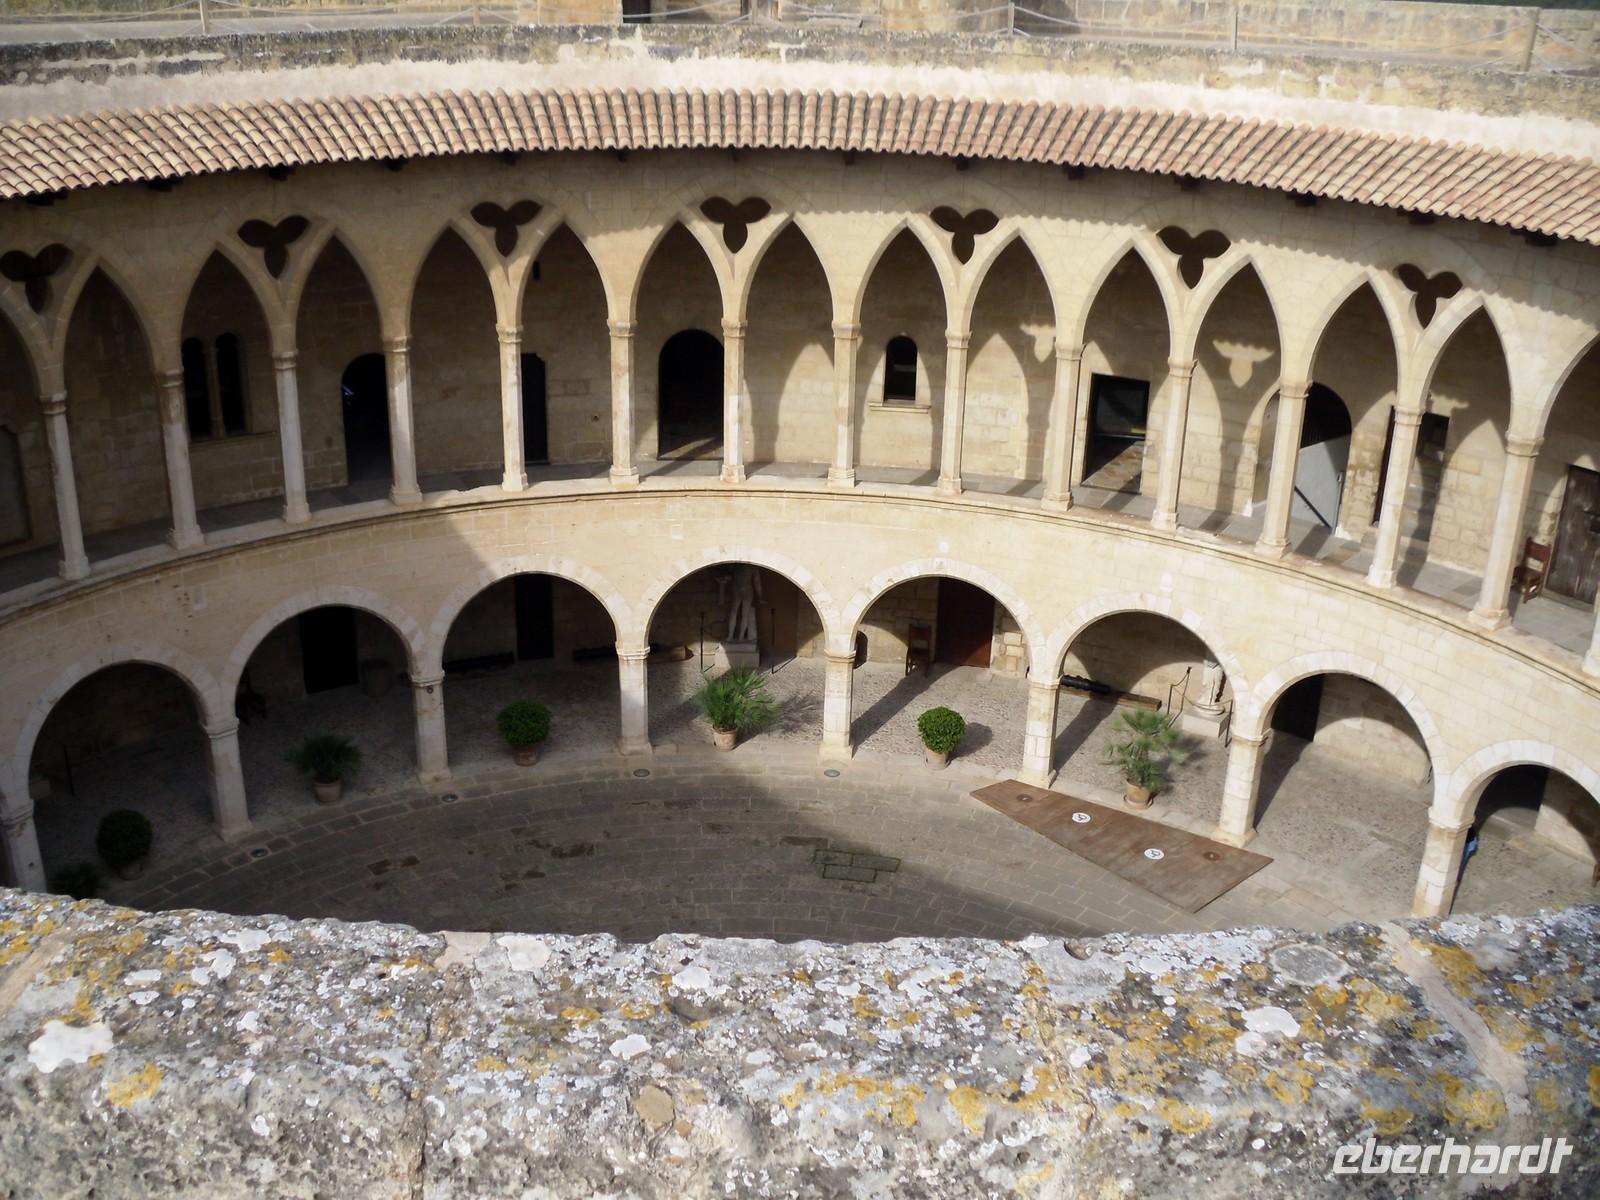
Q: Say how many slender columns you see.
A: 14